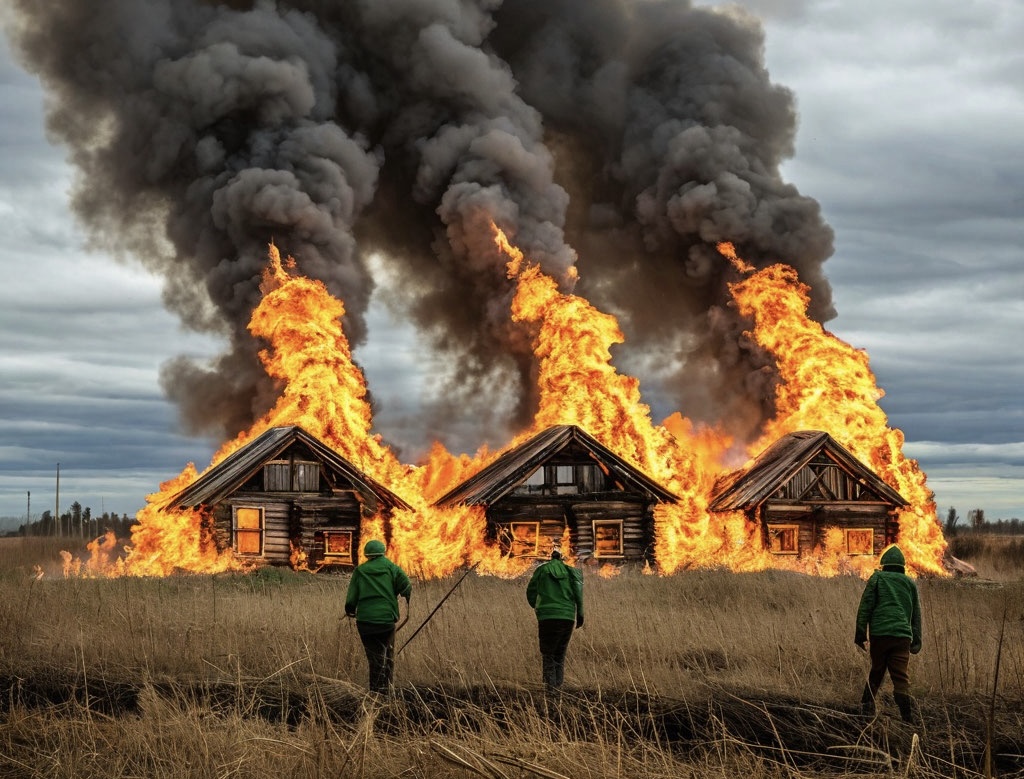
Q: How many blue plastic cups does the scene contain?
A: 0